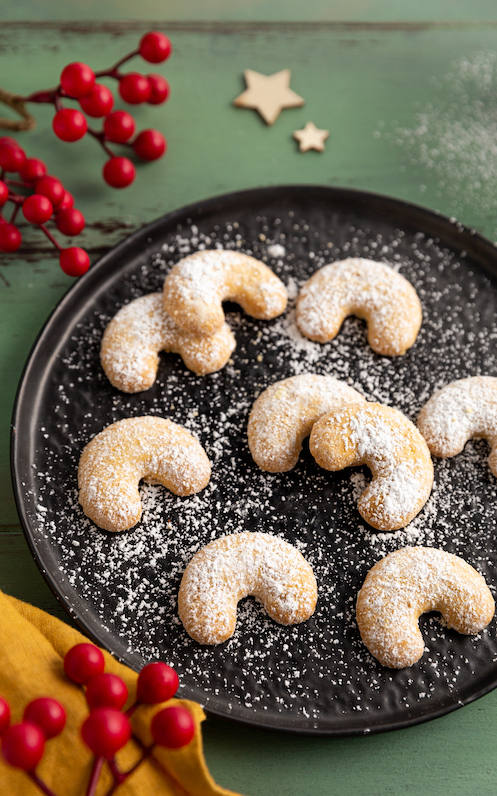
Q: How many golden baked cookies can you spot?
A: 9